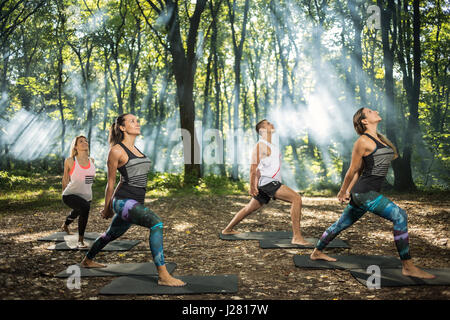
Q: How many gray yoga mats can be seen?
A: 8